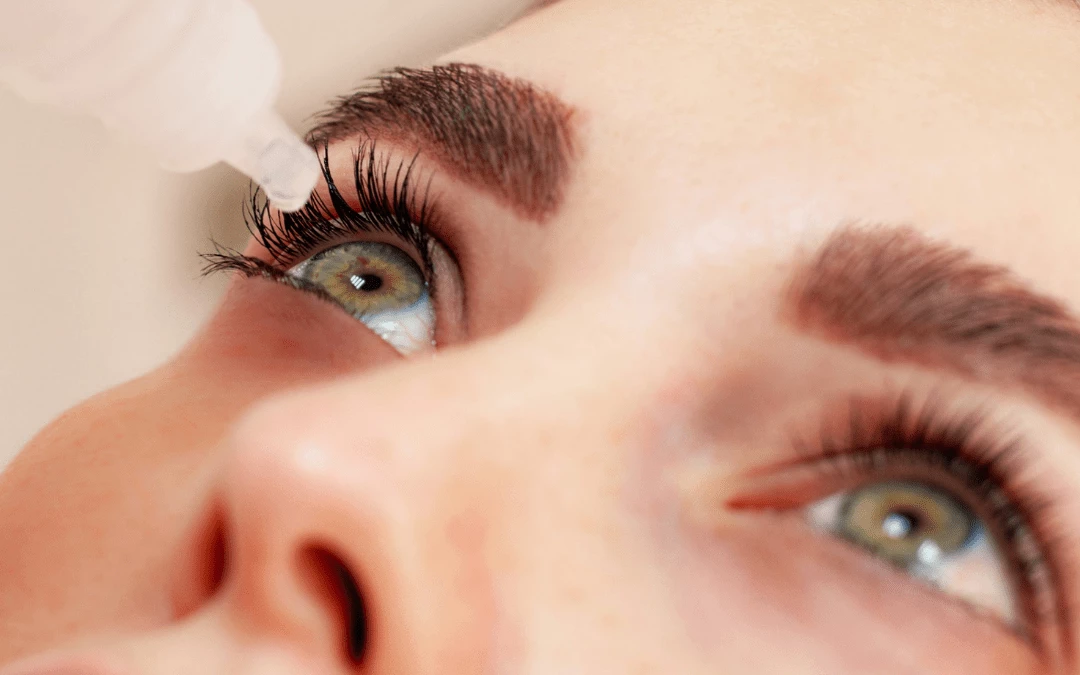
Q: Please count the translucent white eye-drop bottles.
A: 1